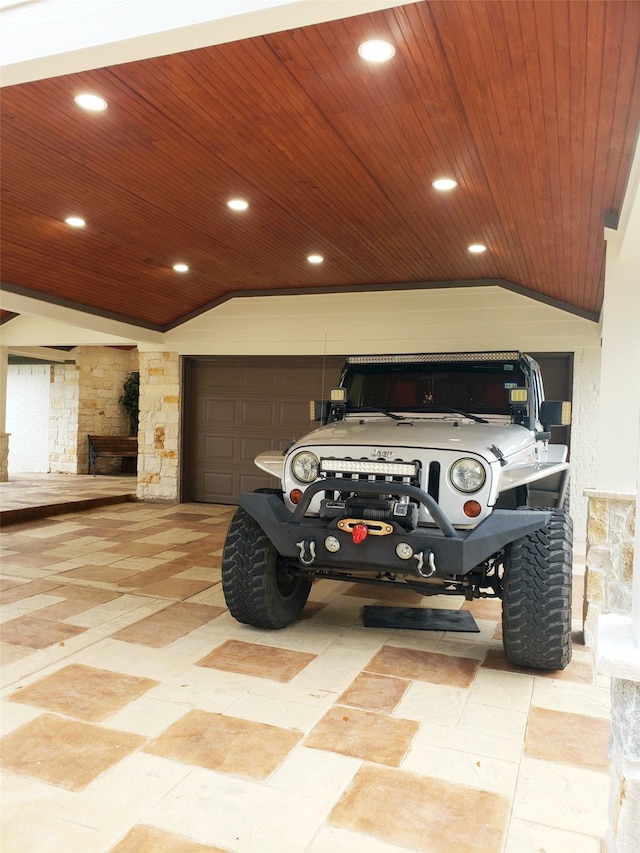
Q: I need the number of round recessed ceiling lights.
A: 8